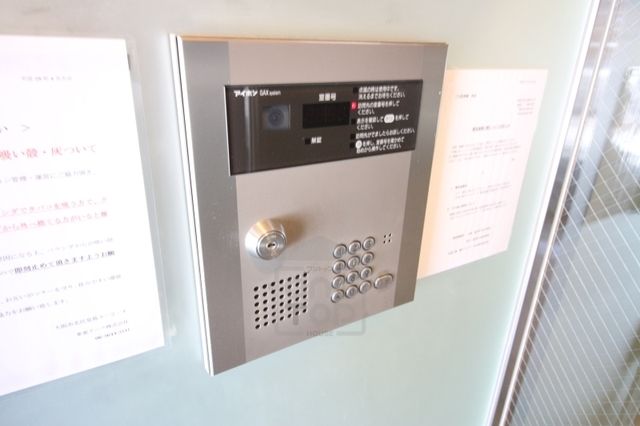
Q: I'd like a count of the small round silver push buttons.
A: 12